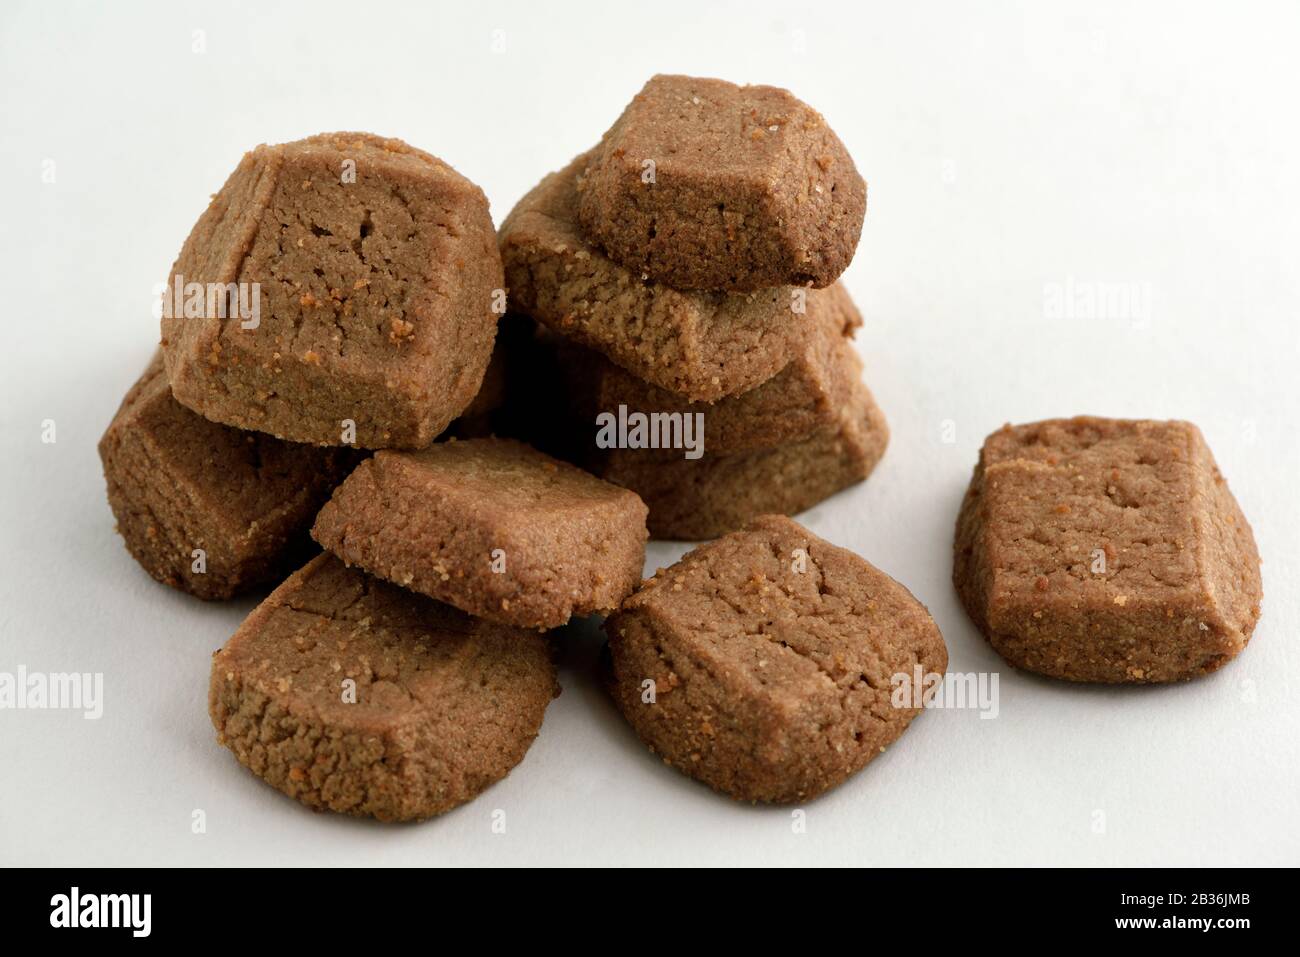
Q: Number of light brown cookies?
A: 10